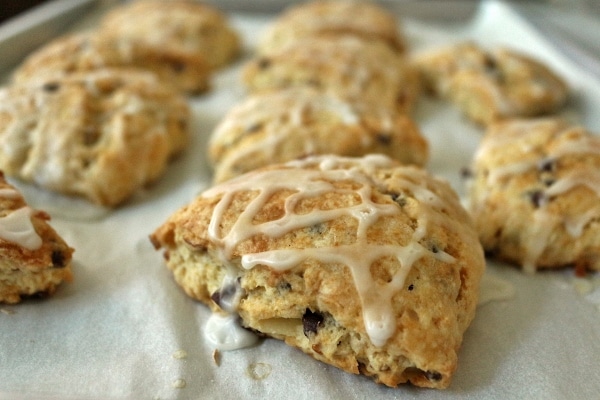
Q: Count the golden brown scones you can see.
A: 10